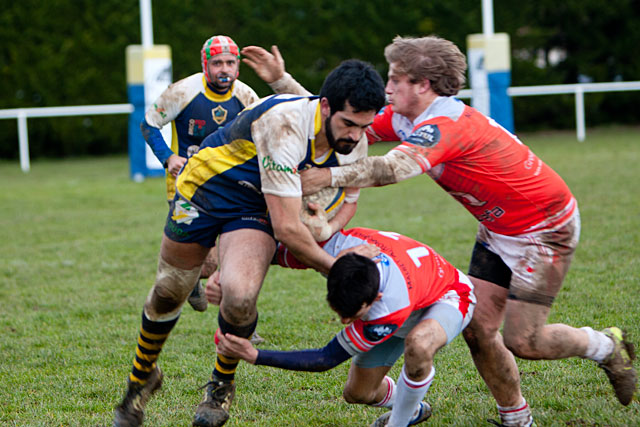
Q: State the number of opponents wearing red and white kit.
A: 2